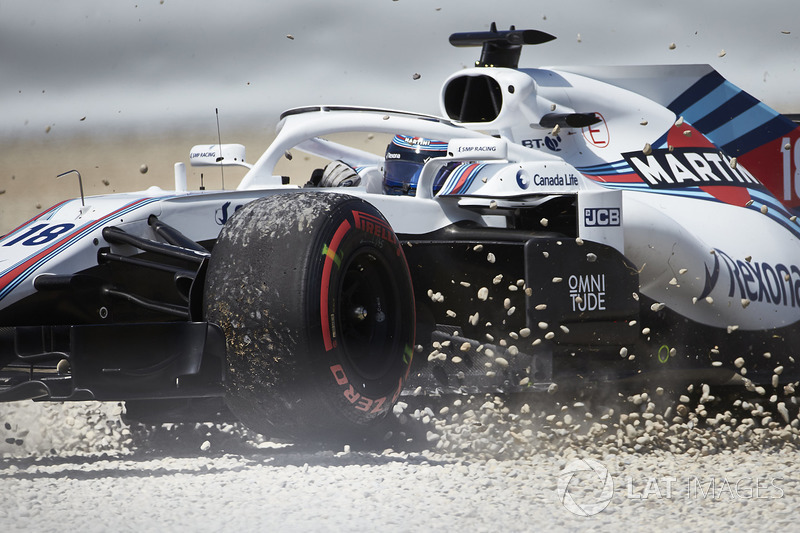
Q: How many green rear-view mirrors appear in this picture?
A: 0